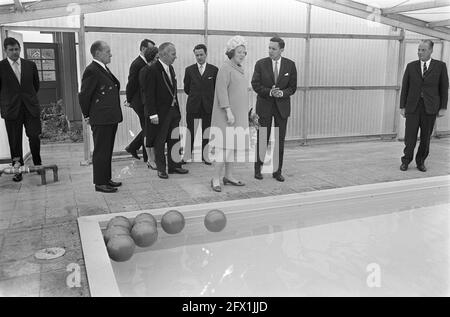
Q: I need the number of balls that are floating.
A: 7